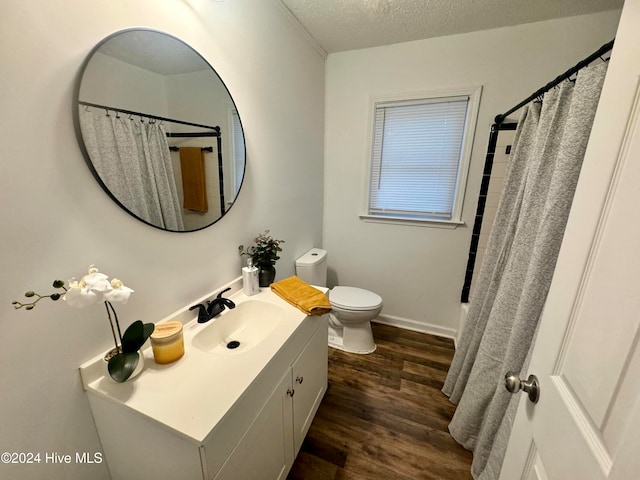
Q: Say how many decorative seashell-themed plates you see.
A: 0